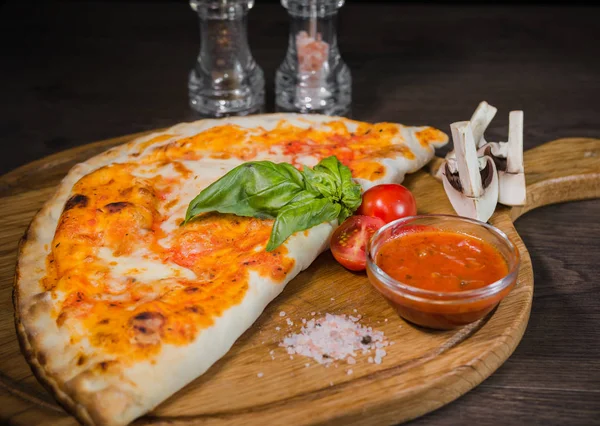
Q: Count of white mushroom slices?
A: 3